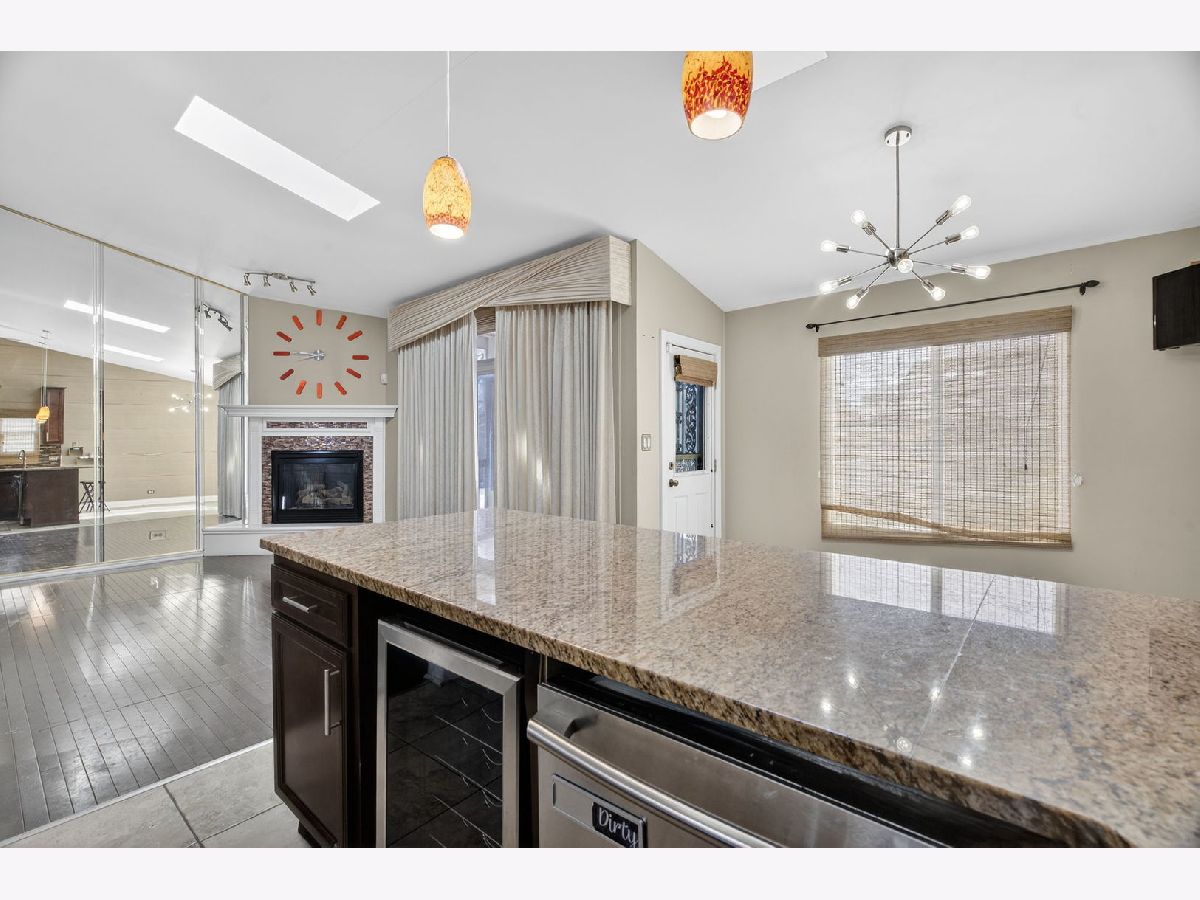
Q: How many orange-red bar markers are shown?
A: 12